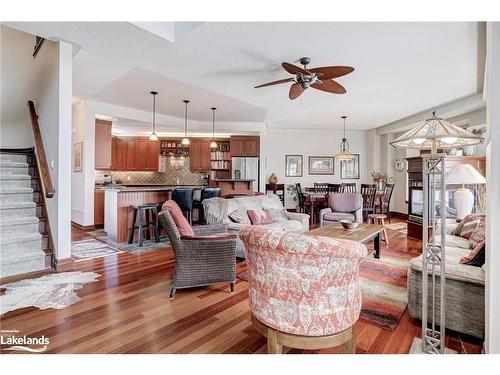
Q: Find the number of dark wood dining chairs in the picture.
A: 6